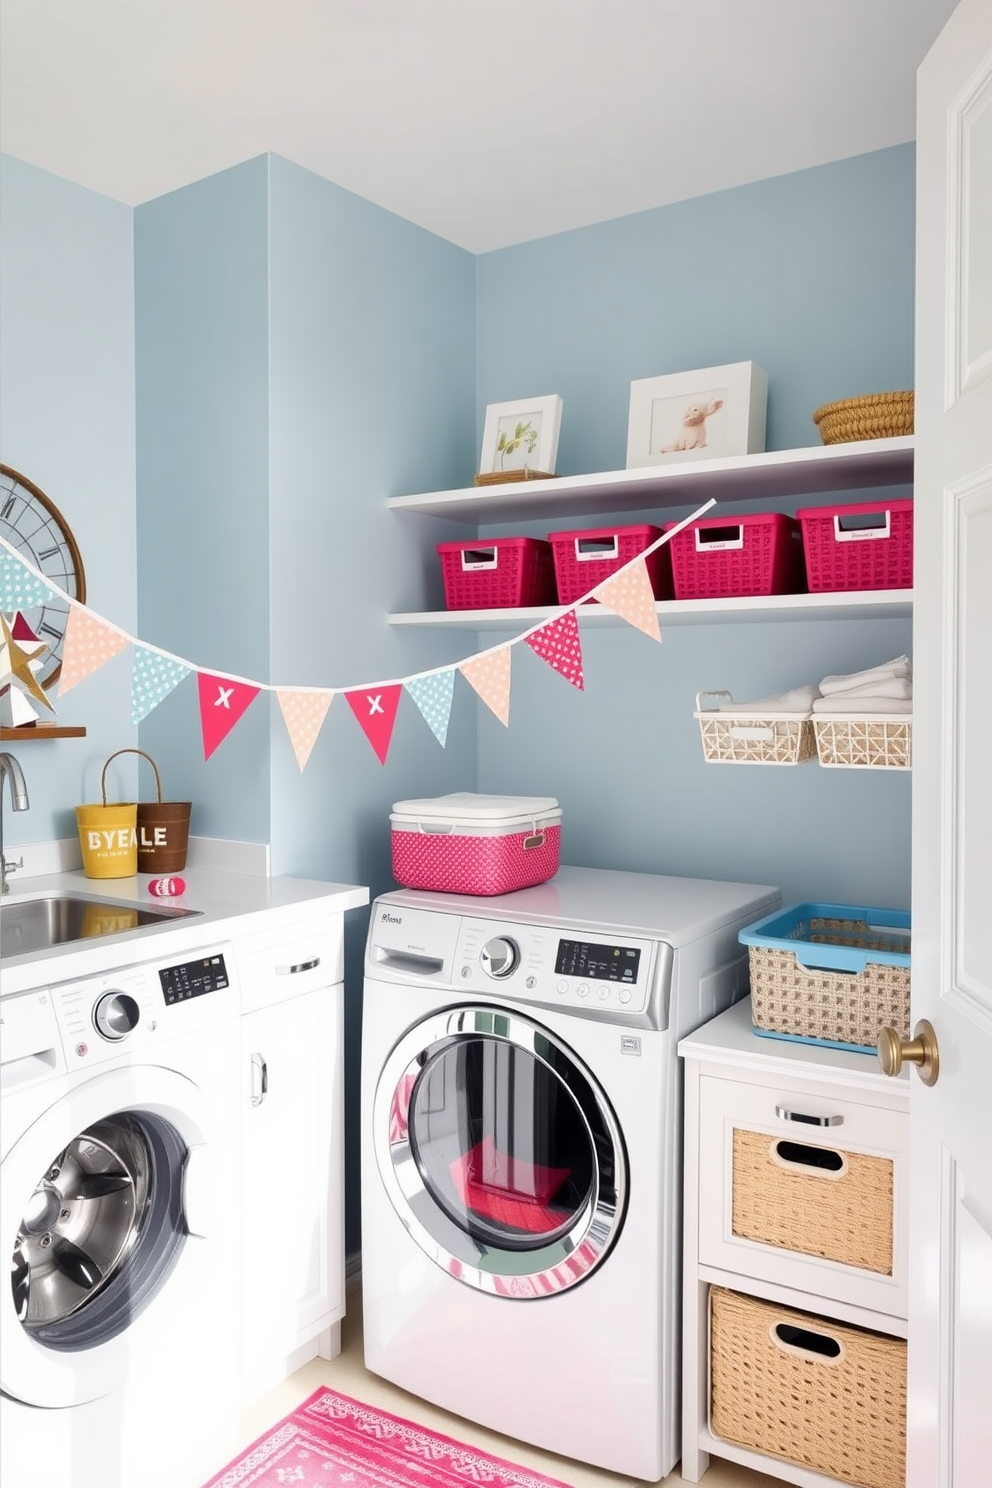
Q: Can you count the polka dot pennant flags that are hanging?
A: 8